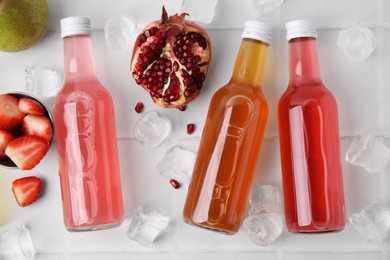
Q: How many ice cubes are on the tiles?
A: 13